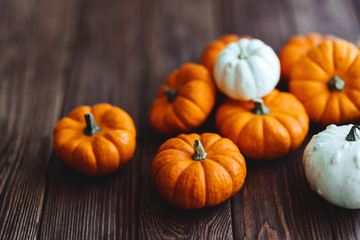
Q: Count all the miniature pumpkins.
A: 9